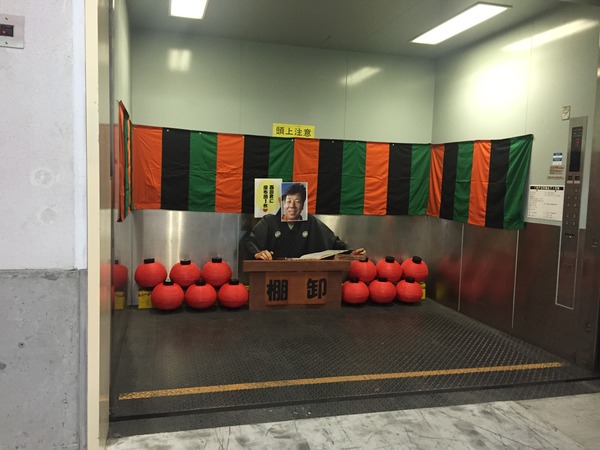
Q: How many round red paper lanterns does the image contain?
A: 12